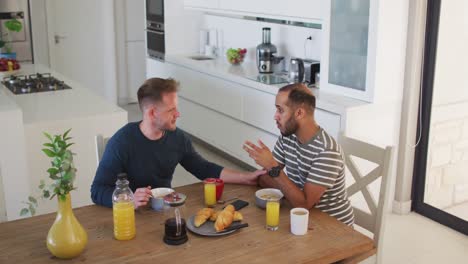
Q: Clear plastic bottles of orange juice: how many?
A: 1